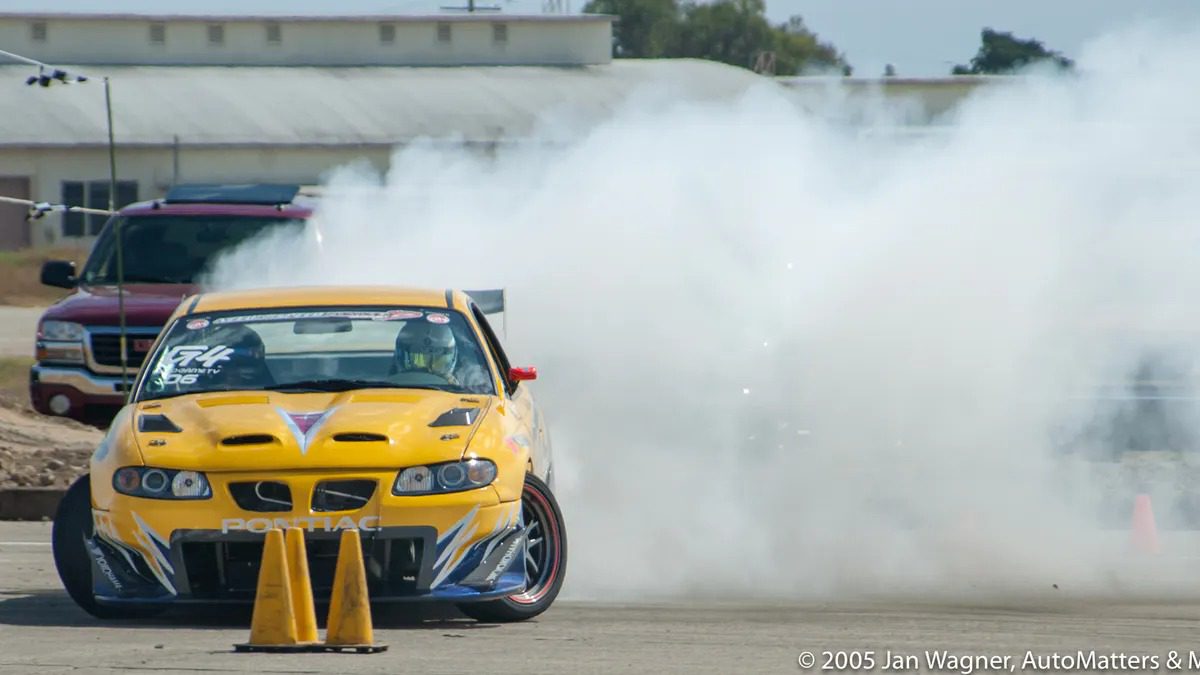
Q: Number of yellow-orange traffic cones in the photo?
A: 3